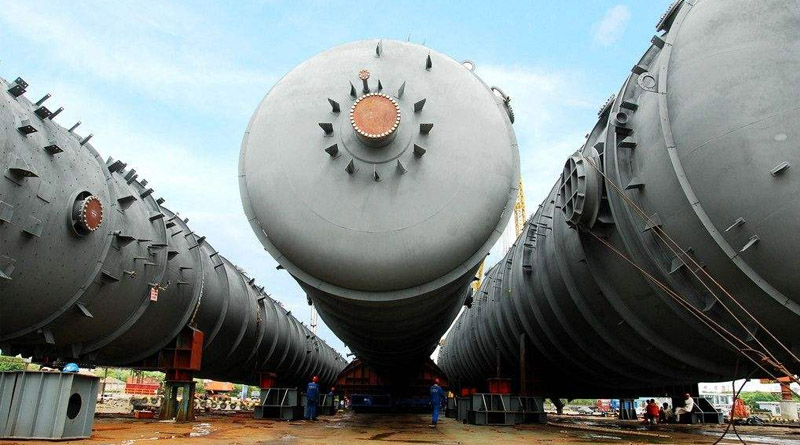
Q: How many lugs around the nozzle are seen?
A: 12